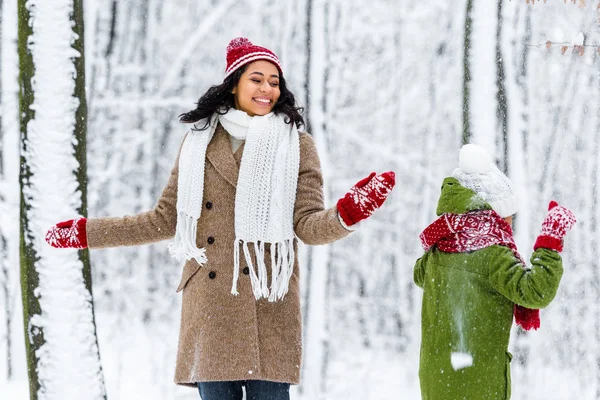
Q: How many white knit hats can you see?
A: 1